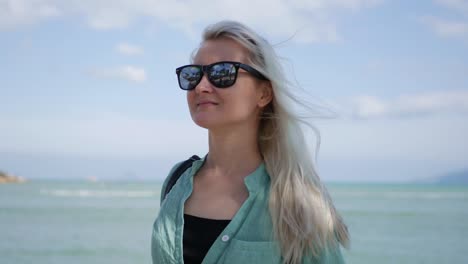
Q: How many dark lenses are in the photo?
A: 2